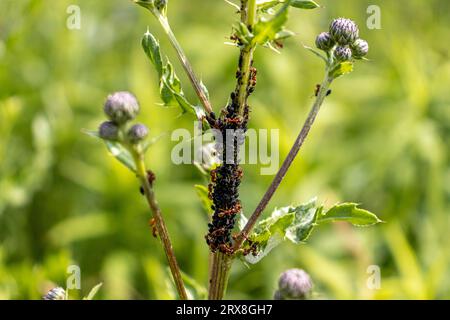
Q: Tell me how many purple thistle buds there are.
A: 9